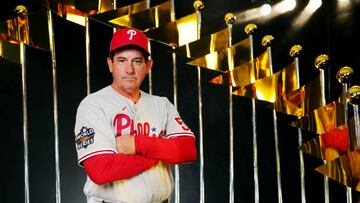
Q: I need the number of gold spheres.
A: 9